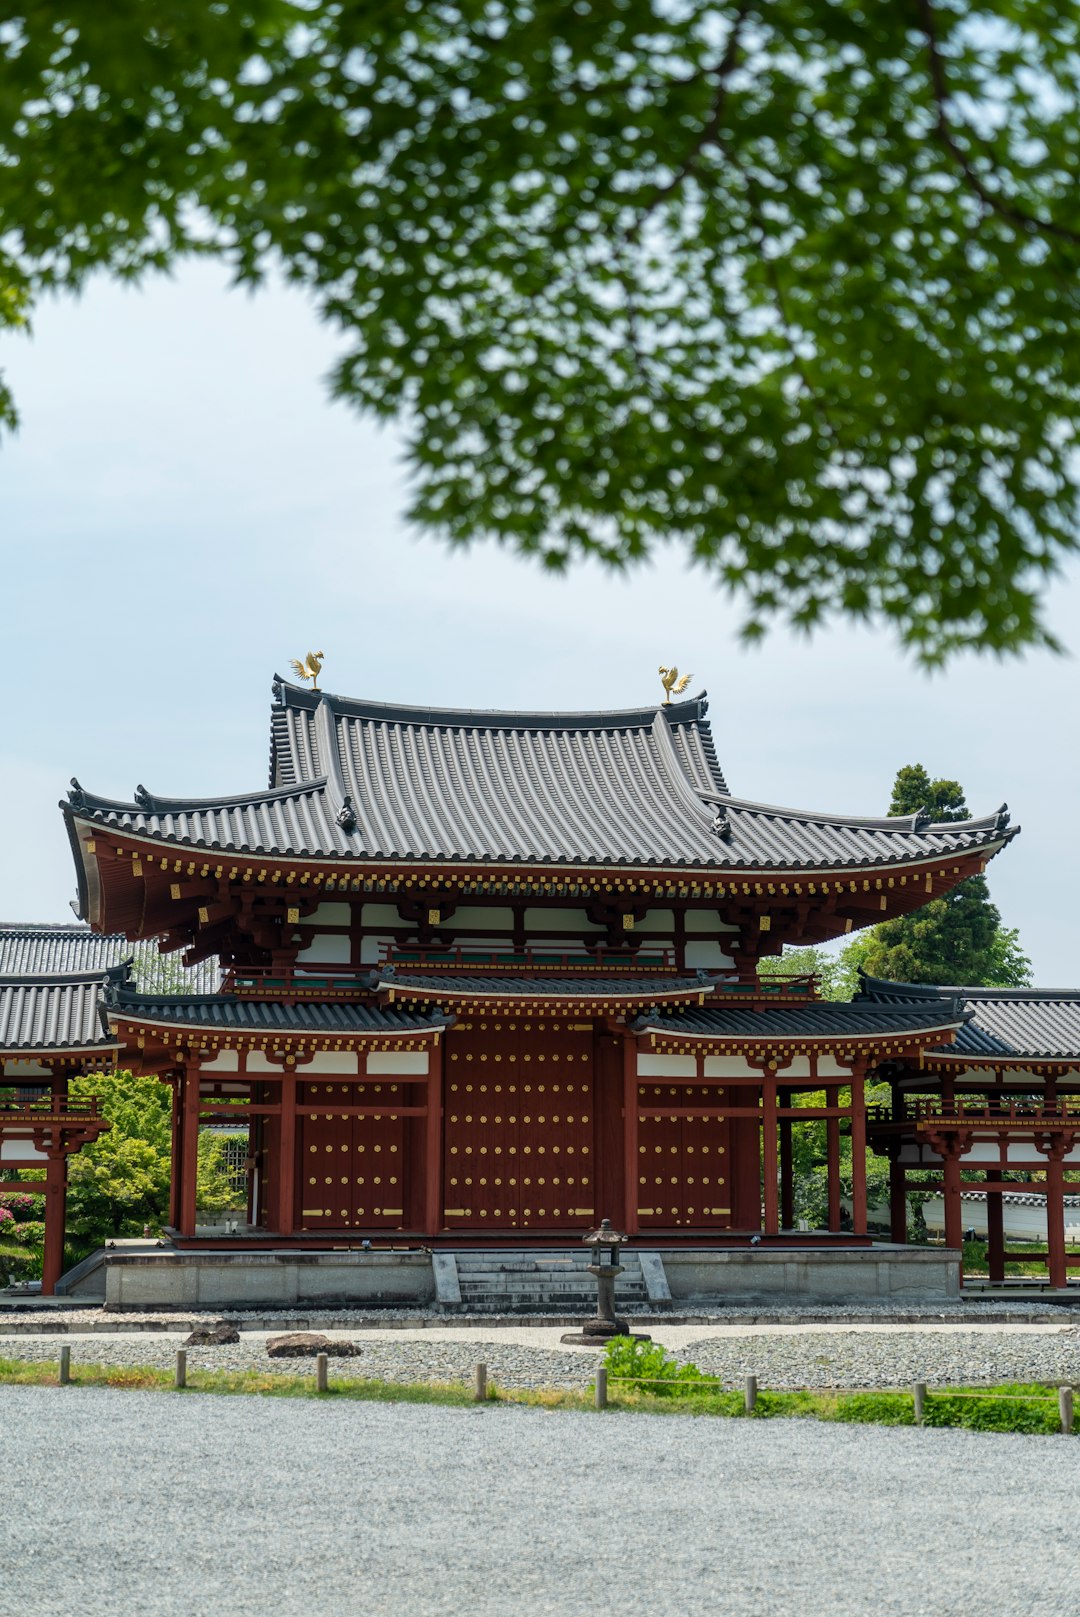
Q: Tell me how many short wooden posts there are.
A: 8